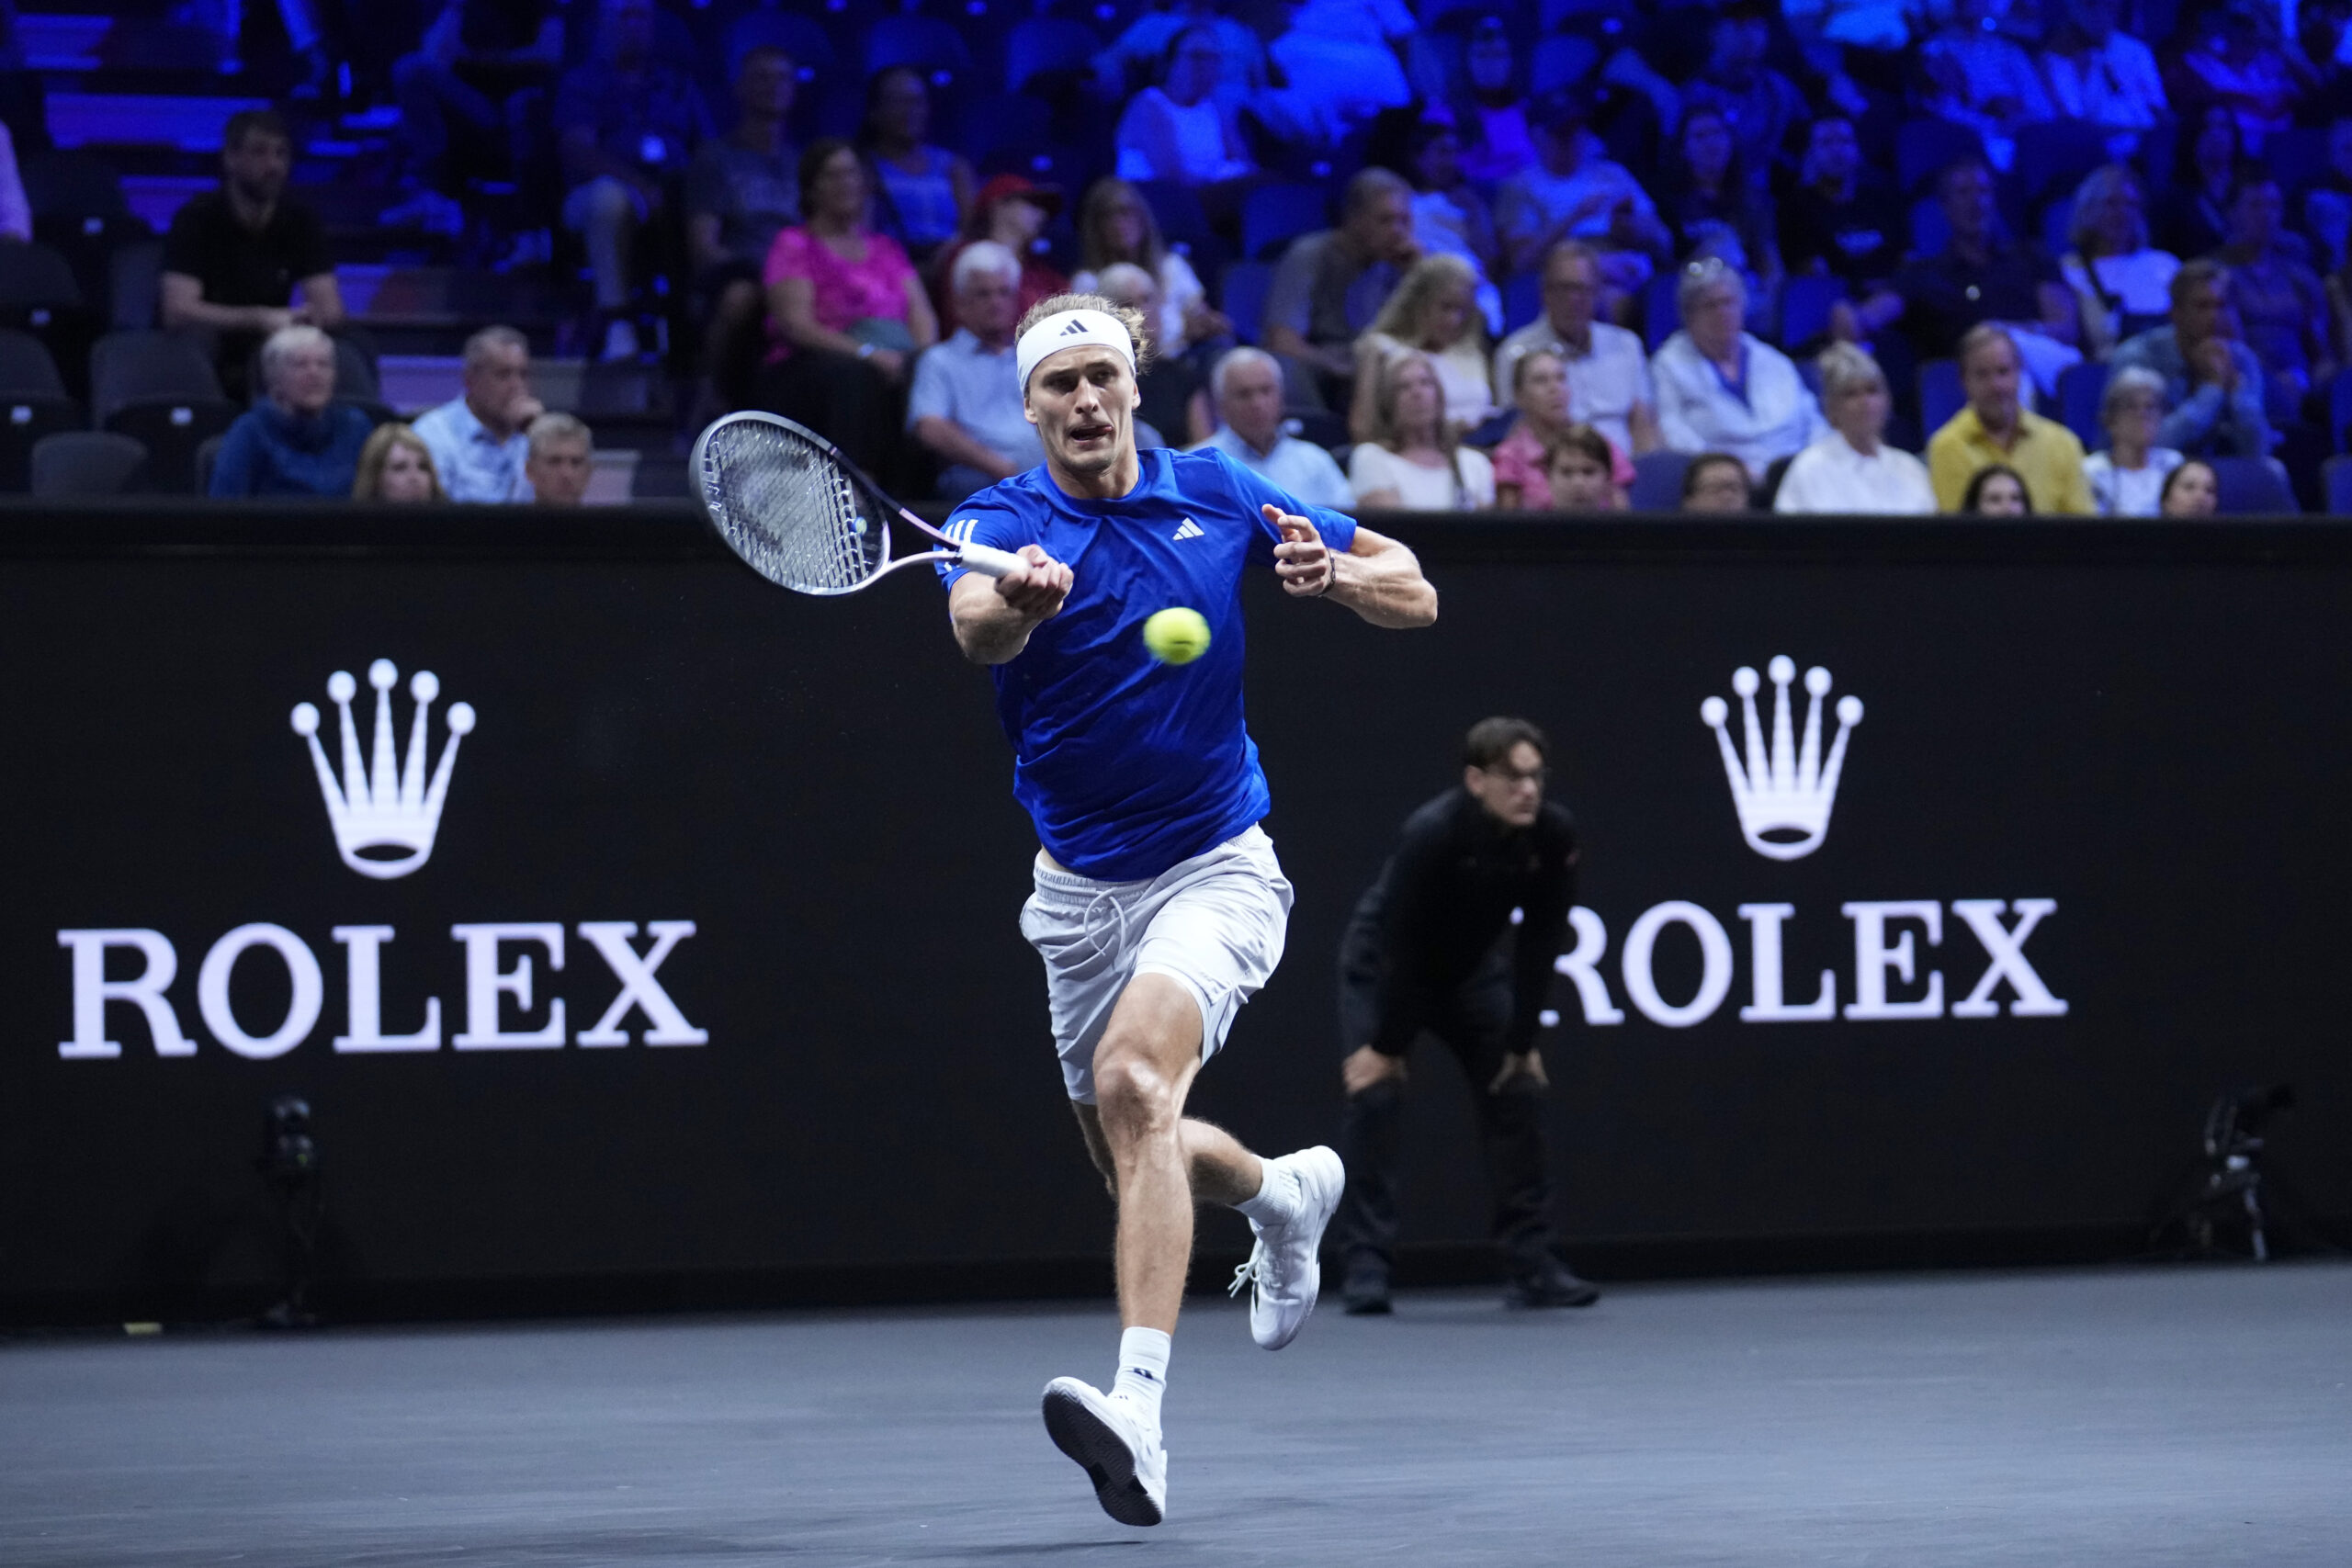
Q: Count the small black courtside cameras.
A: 2